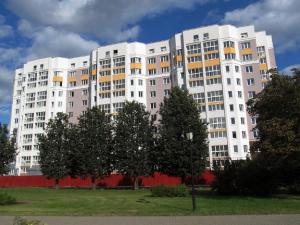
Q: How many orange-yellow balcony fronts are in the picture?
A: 15